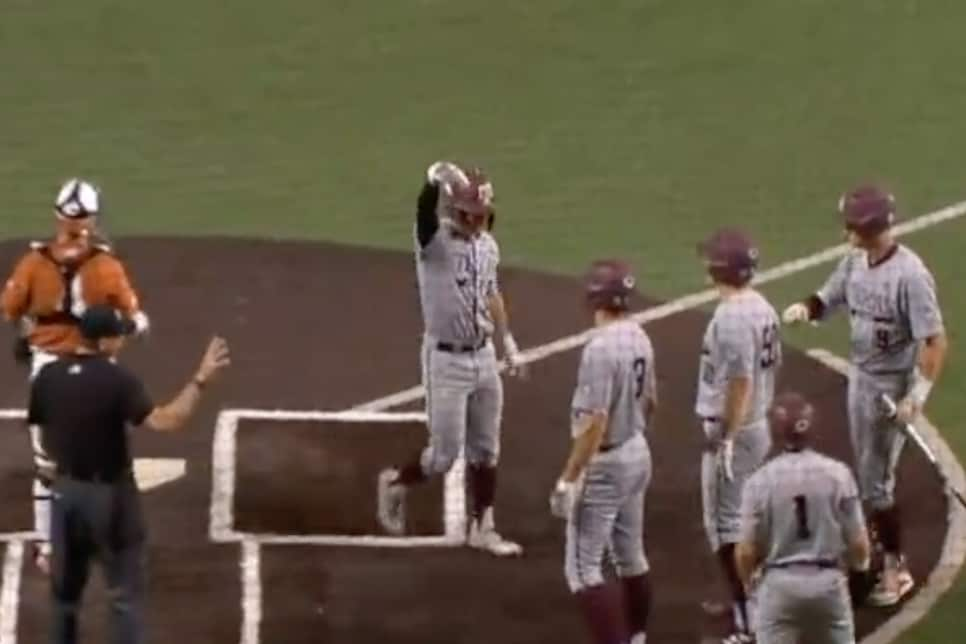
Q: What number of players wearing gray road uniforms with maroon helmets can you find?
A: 5